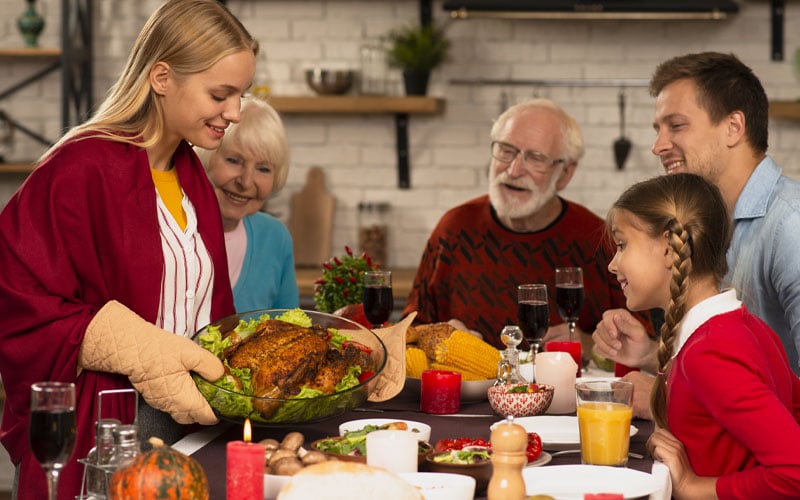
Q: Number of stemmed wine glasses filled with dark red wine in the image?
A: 4